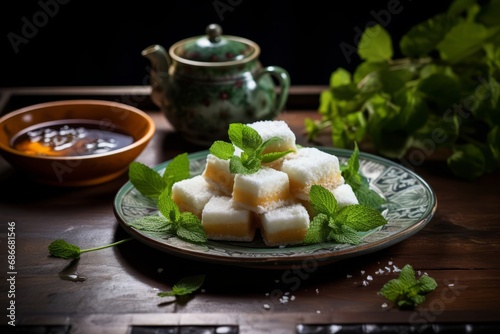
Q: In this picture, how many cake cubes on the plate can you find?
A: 8